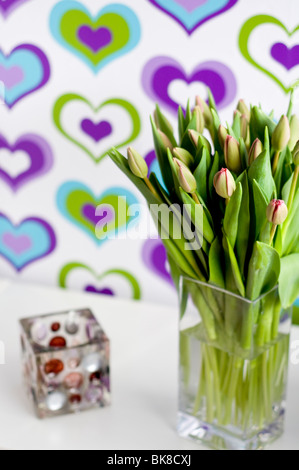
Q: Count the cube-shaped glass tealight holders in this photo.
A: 1